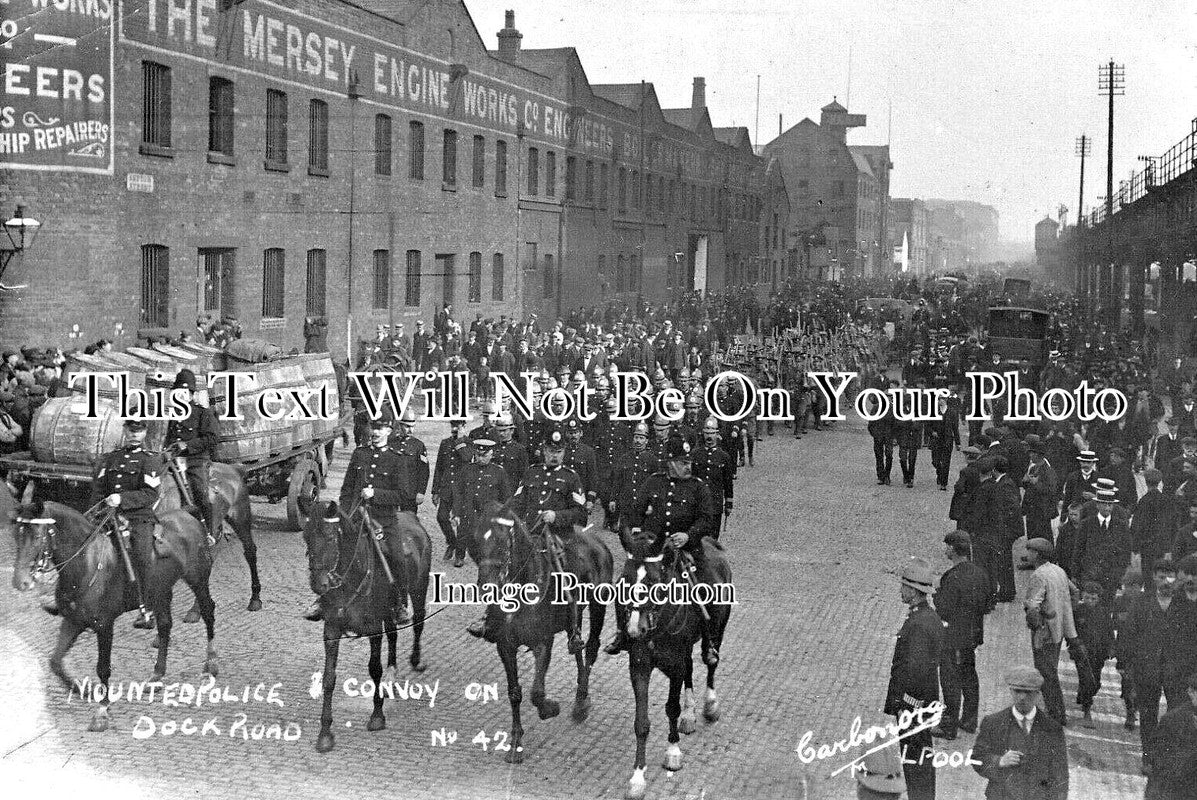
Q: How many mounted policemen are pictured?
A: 5